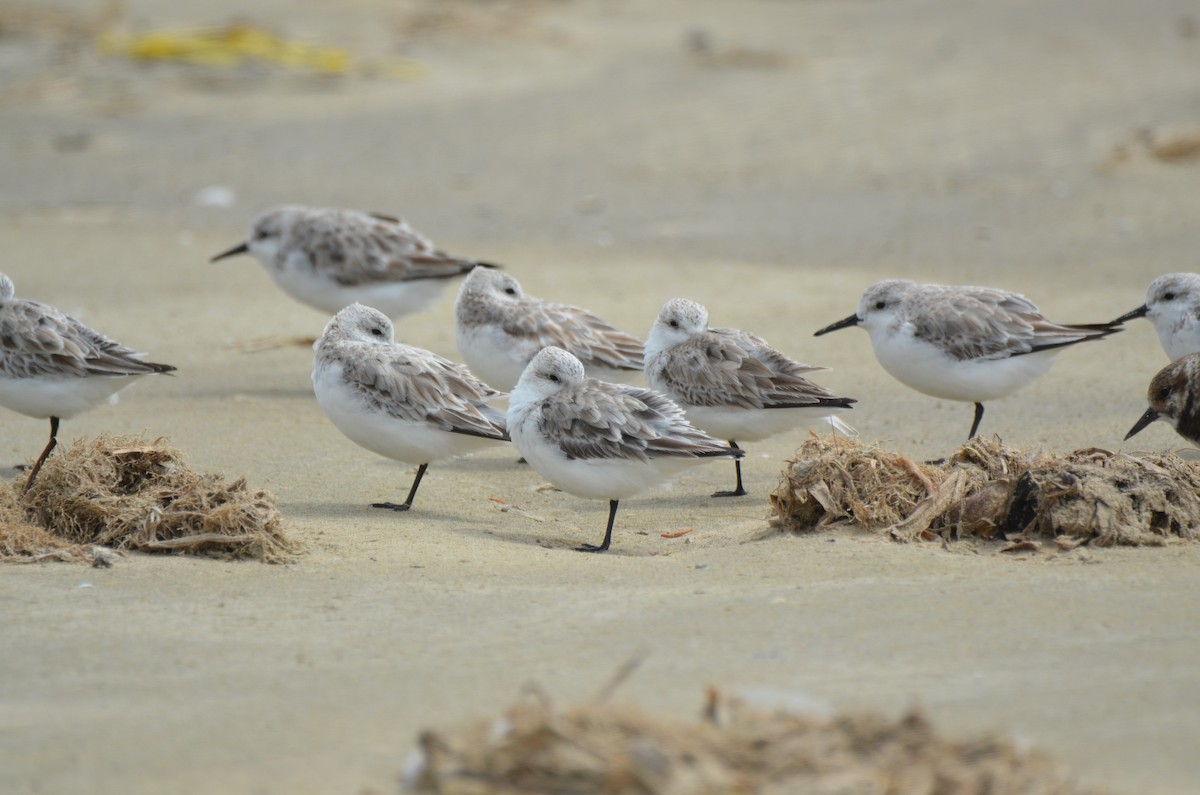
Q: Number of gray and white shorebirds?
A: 8